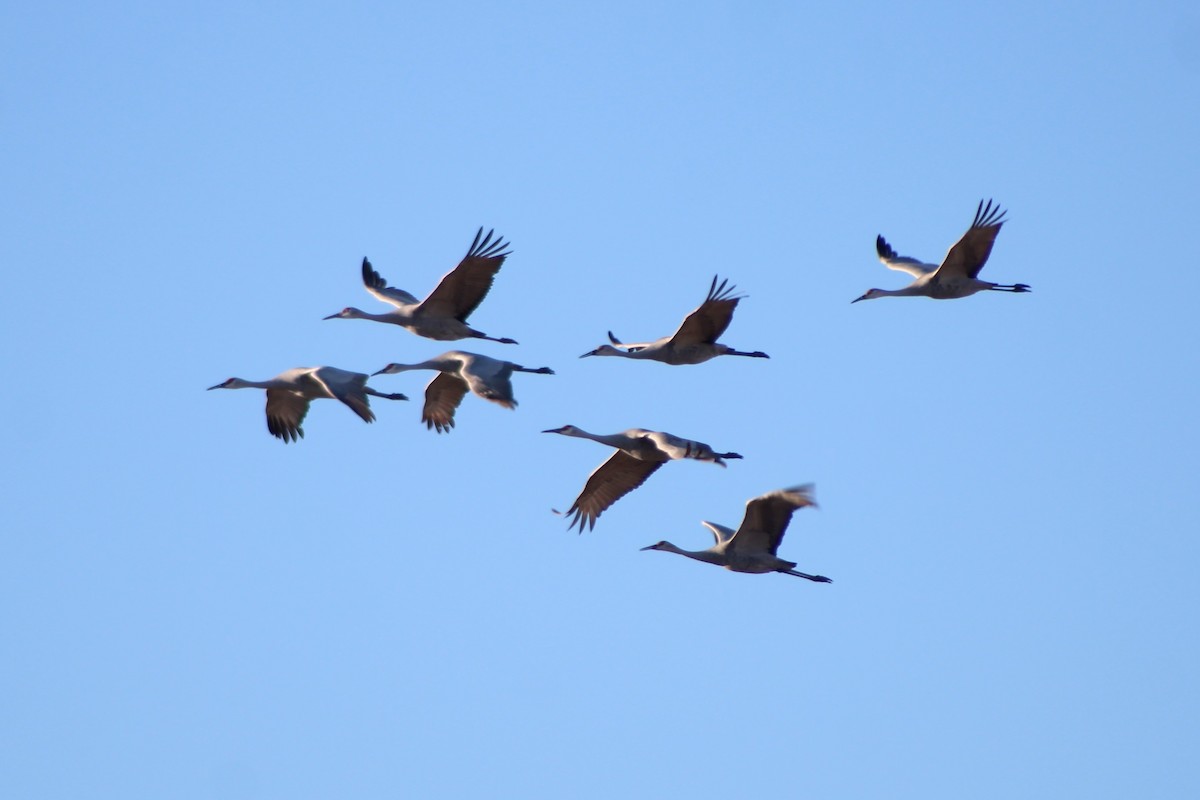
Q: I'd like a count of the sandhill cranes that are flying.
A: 7